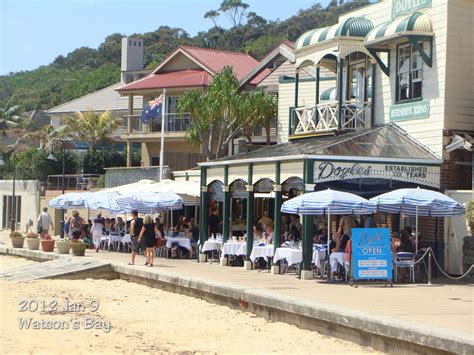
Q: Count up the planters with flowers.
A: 5